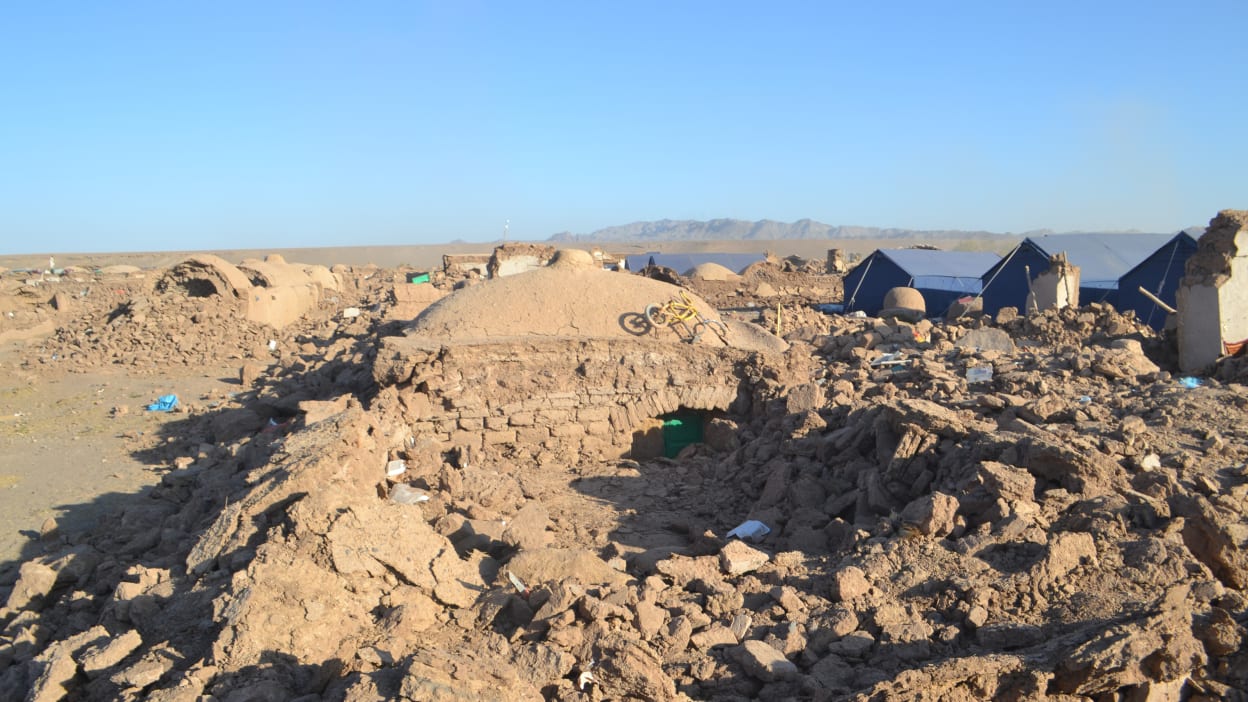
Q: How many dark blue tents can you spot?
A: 3